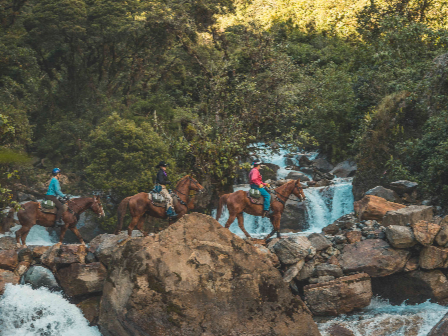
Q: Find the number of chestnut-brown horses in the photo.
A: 3